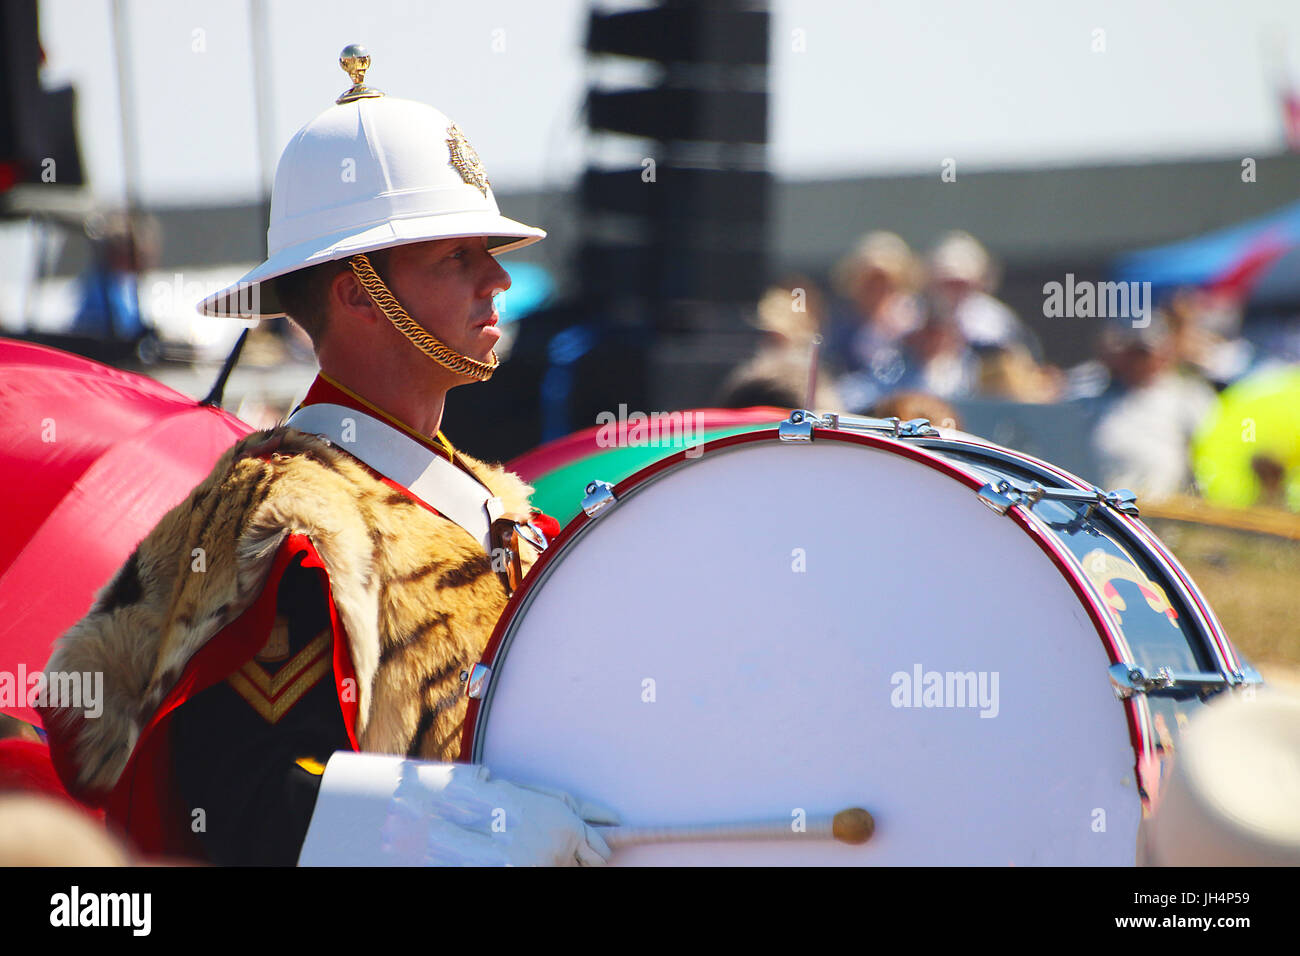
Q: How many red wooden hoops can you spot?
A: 2